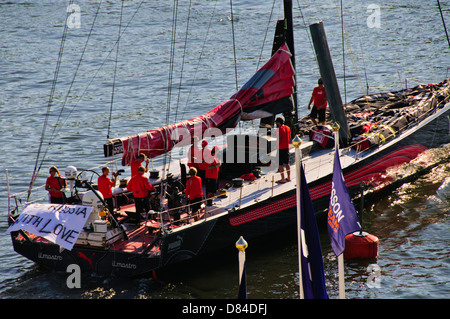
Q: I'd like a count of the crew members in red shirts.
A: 10